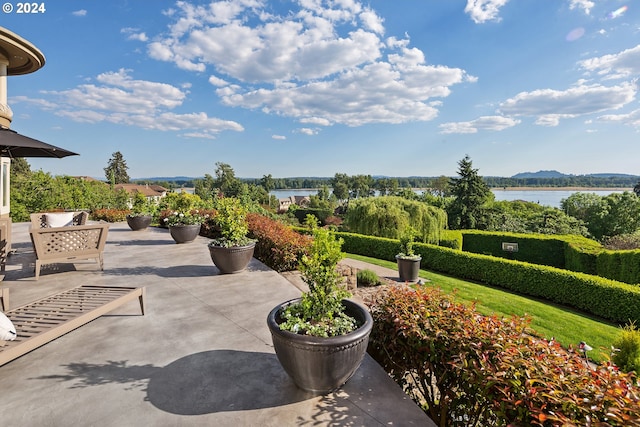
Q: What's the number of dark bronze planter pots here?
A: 5